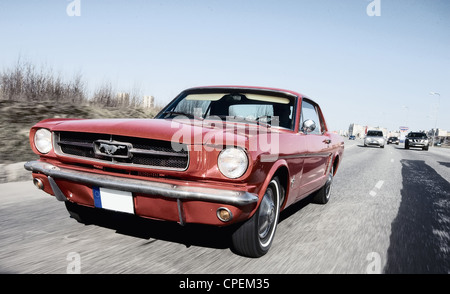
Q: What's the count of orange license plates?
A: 0